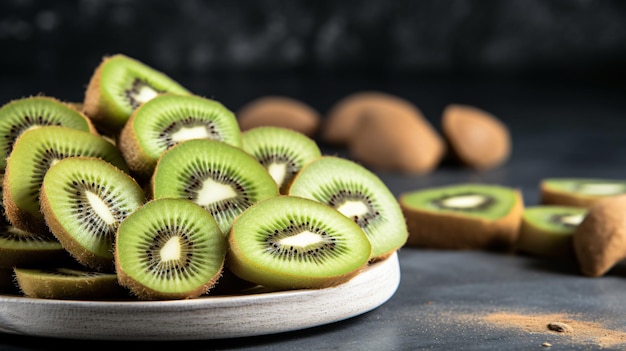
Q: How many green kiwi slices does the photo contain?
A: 15